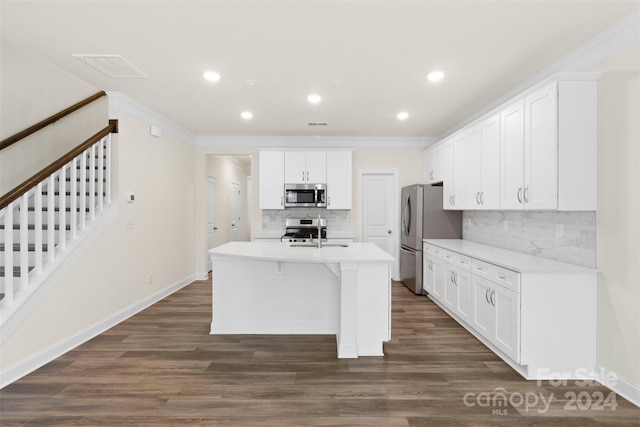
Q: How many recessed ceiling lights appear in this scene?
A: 5